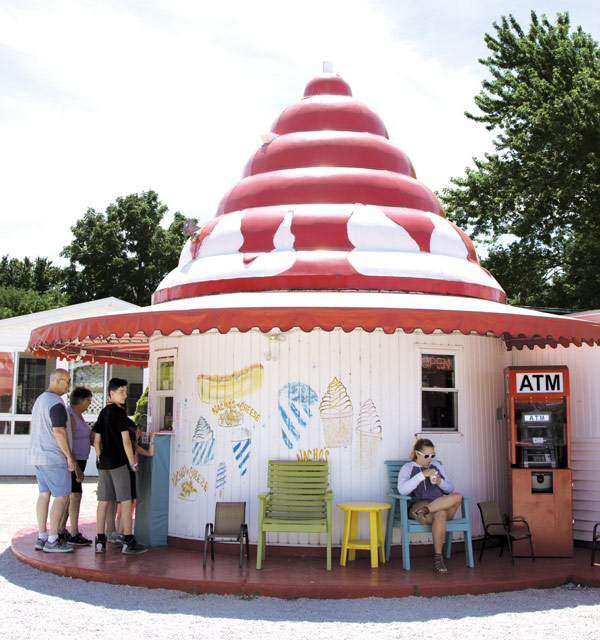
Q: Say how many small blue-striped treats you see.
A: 3